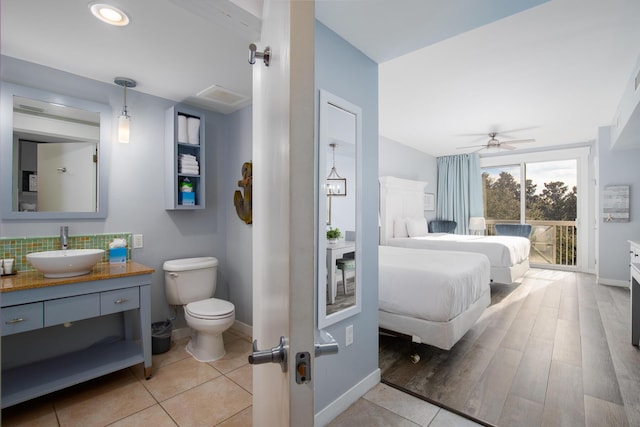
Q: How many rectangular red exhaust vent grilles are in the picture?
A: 0